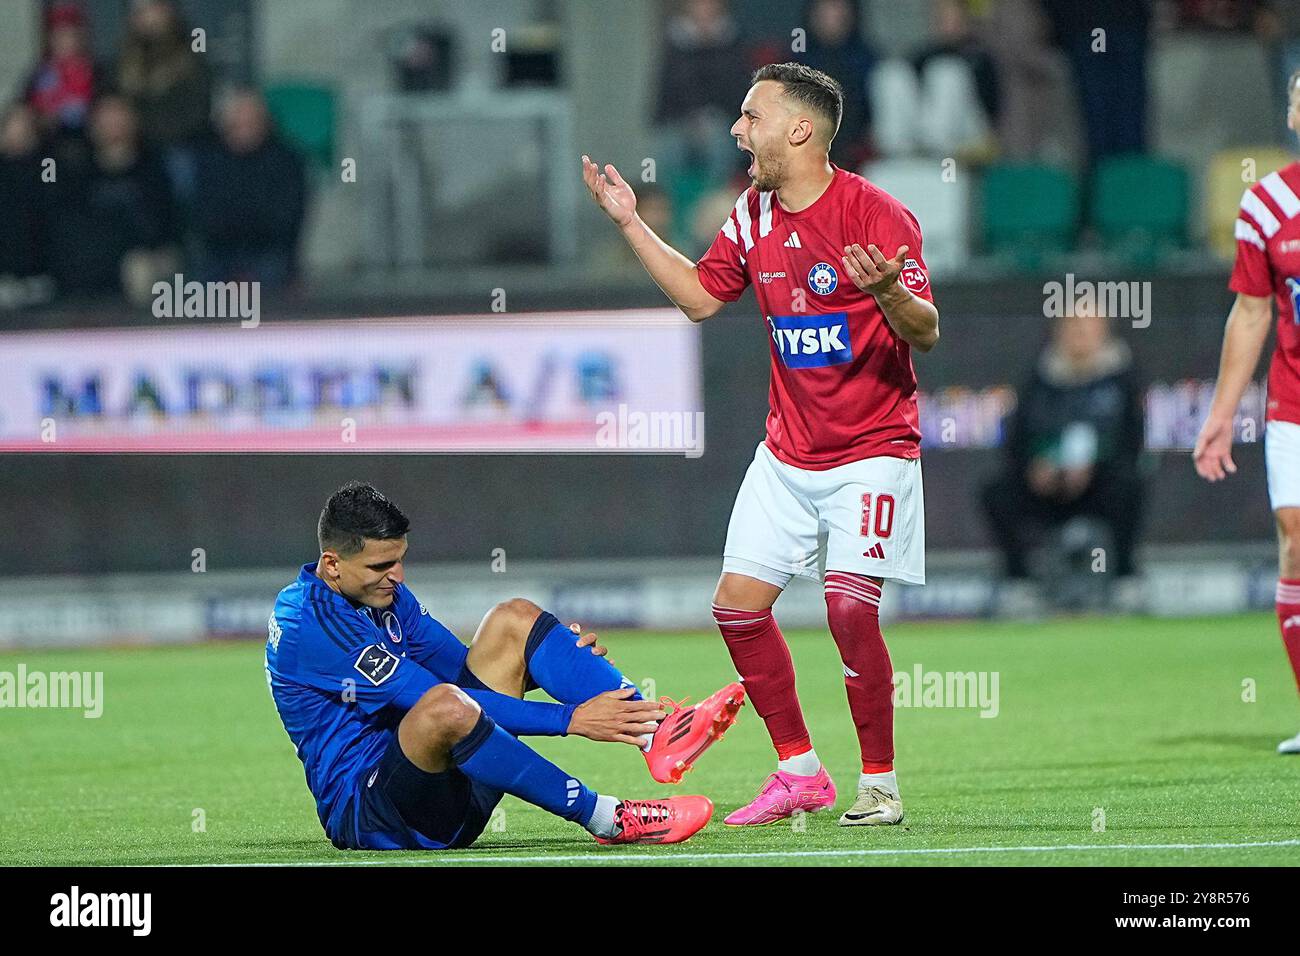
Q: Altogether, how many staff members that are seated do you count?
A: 1